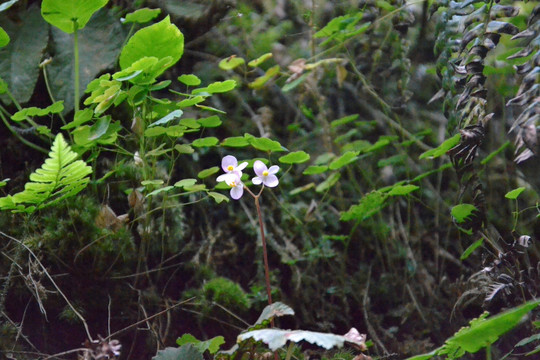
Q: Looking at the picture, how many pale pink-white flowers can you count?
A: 3